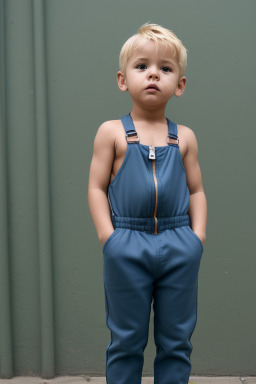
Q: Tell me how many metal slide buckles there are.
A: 2